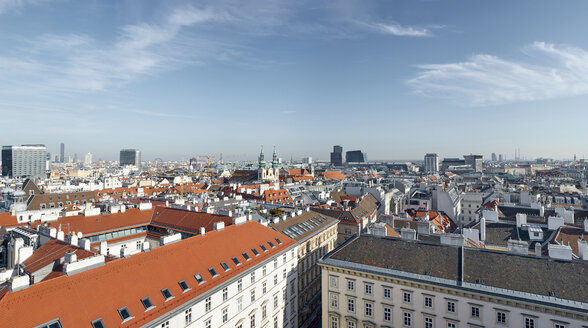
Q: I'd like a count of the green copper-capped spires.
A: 2